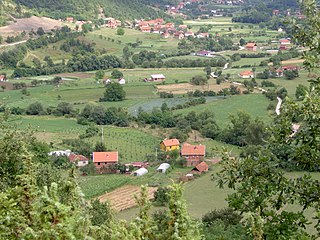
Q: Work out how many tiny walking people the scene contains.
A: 0